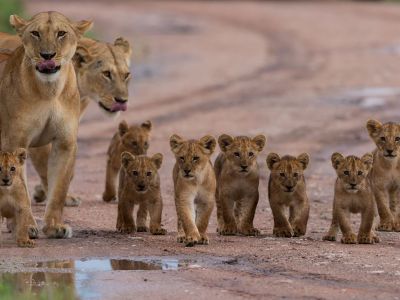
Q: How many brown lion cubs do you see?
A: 8